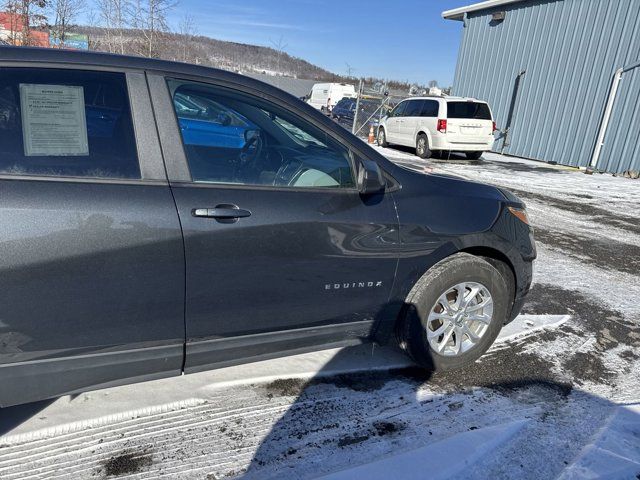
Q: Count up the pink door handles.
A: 0